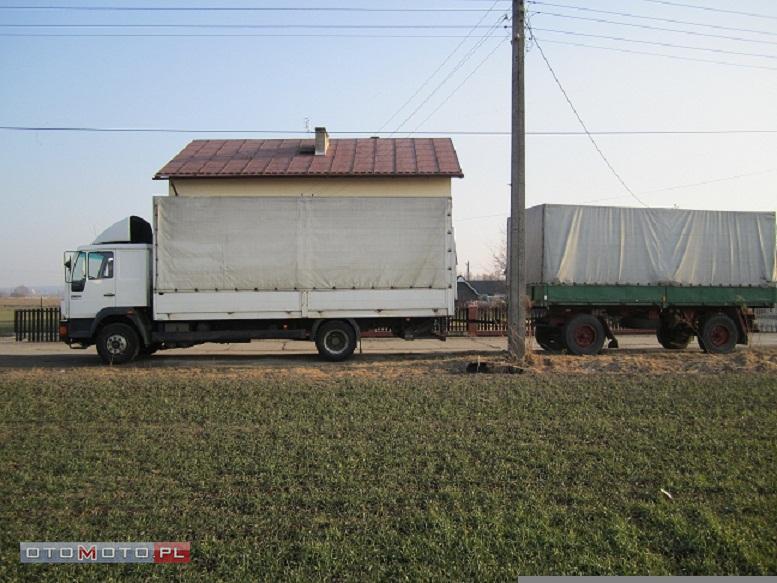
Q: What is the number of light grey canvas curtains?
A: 2